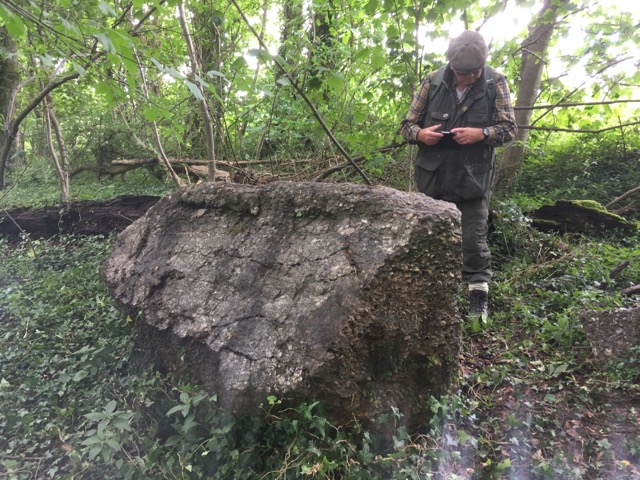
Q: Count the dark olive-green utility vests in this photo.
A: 1